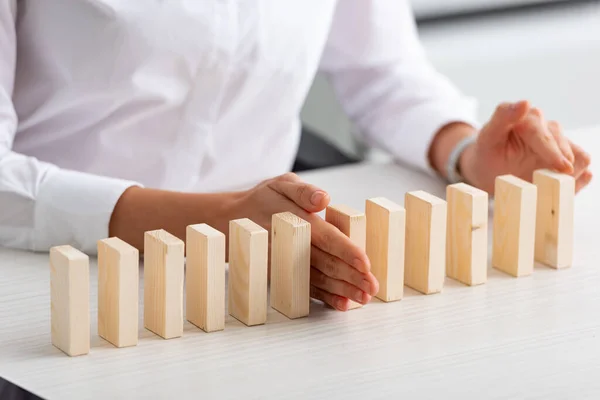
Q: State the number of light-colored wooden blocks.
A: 12